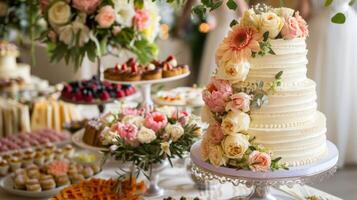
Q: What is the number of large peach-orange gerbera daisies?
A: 1